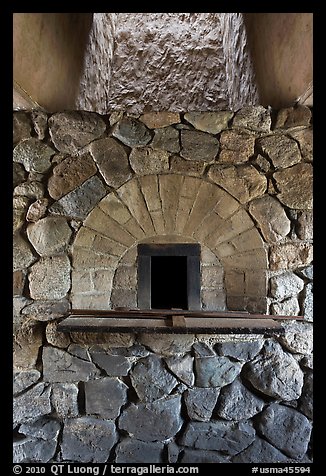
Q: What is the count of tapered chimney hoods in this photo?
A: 1